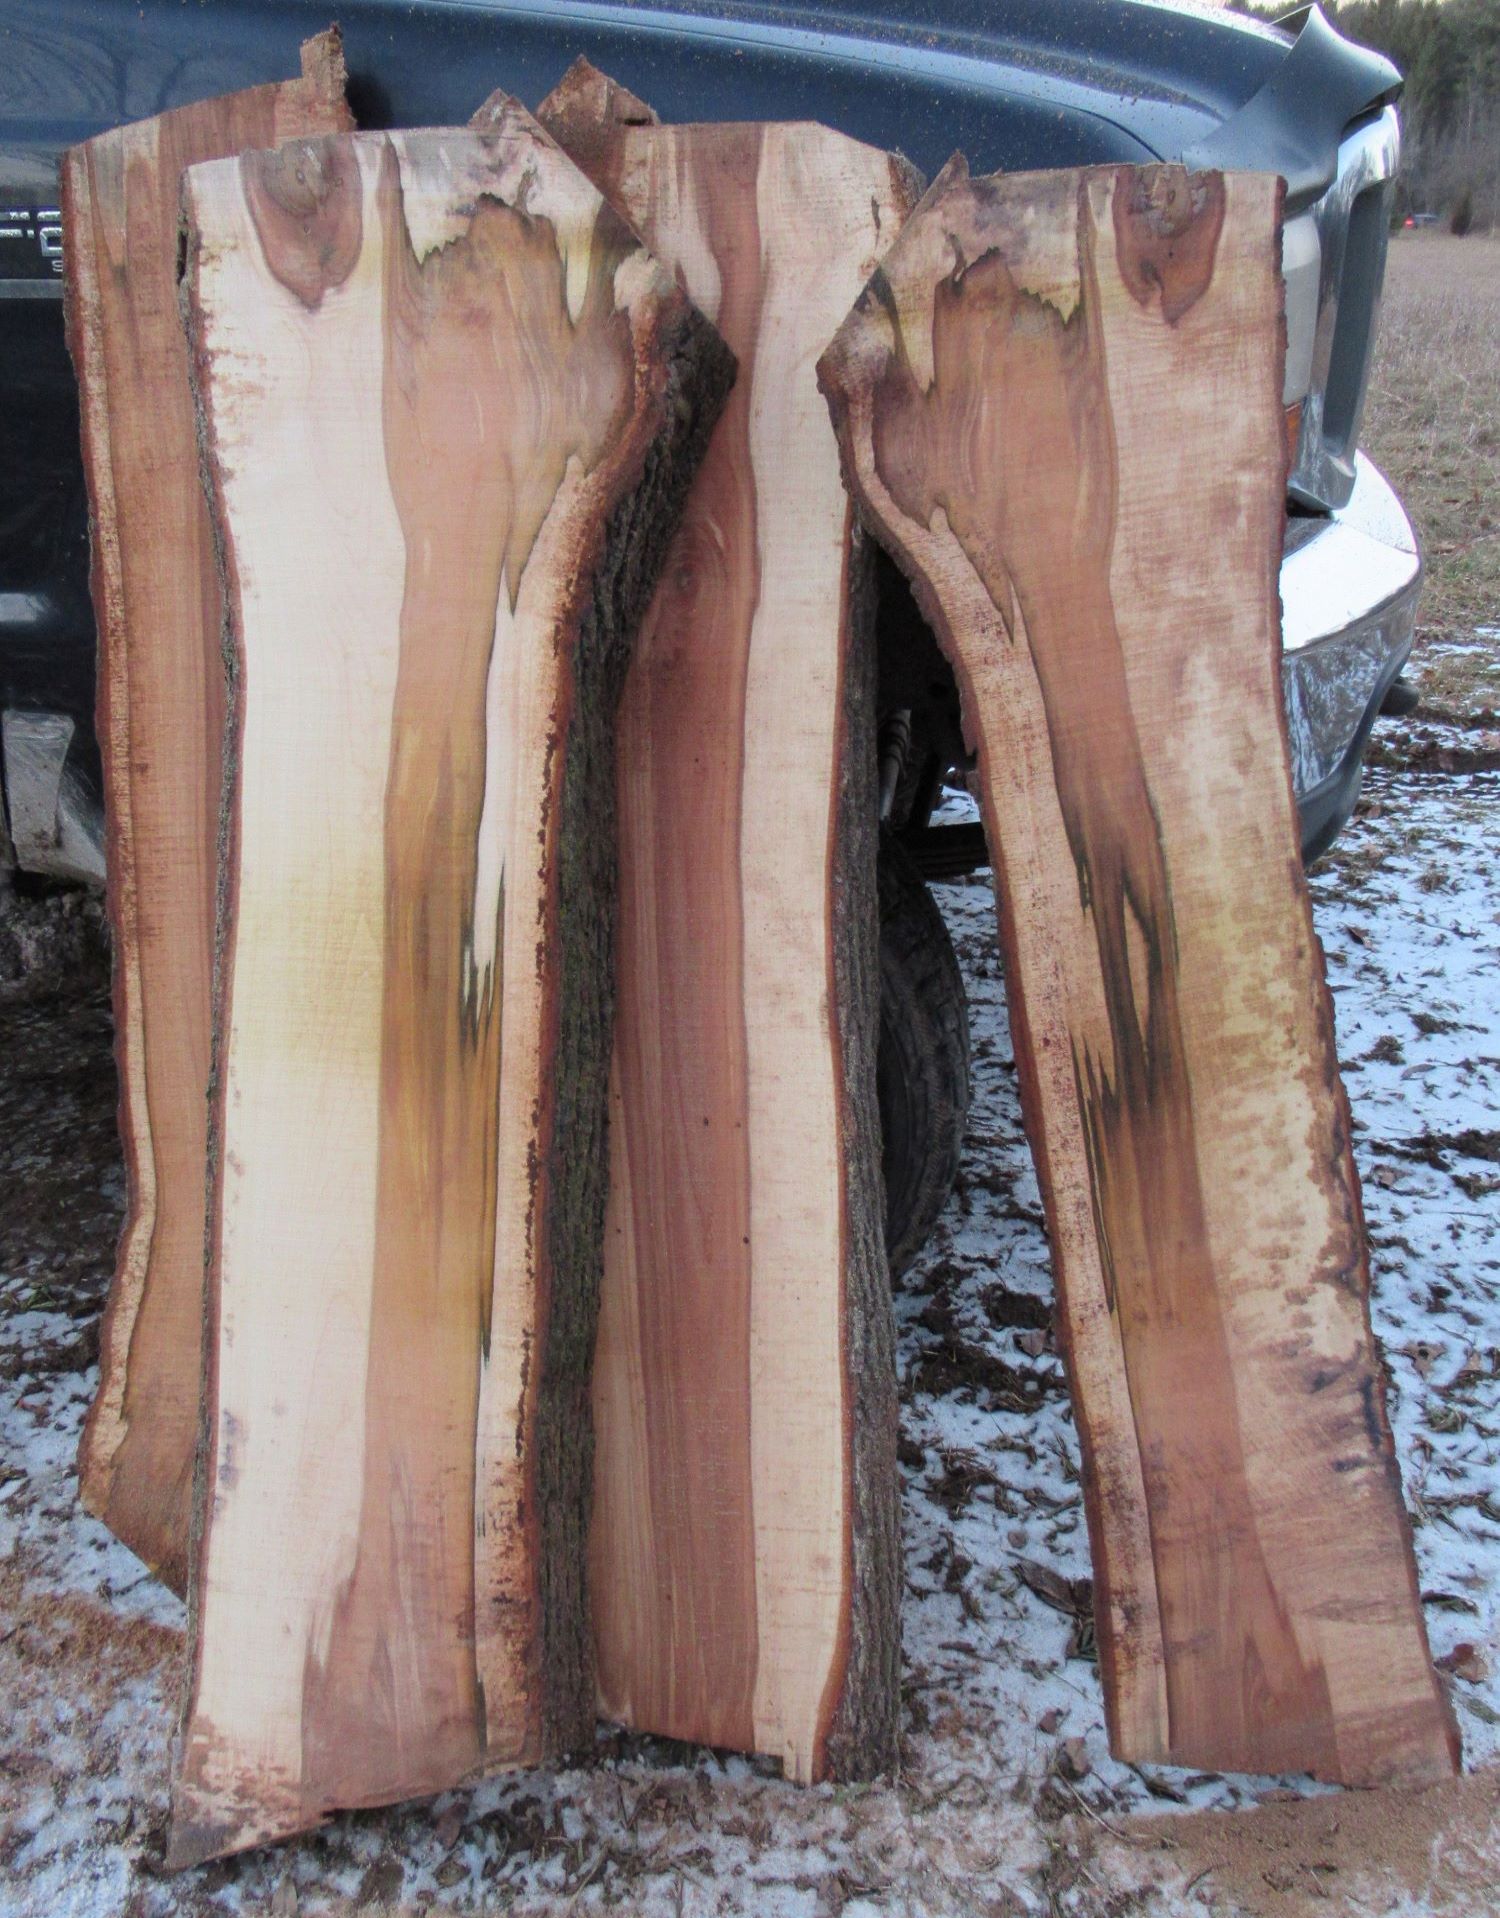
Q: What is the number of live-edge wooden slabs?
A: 4